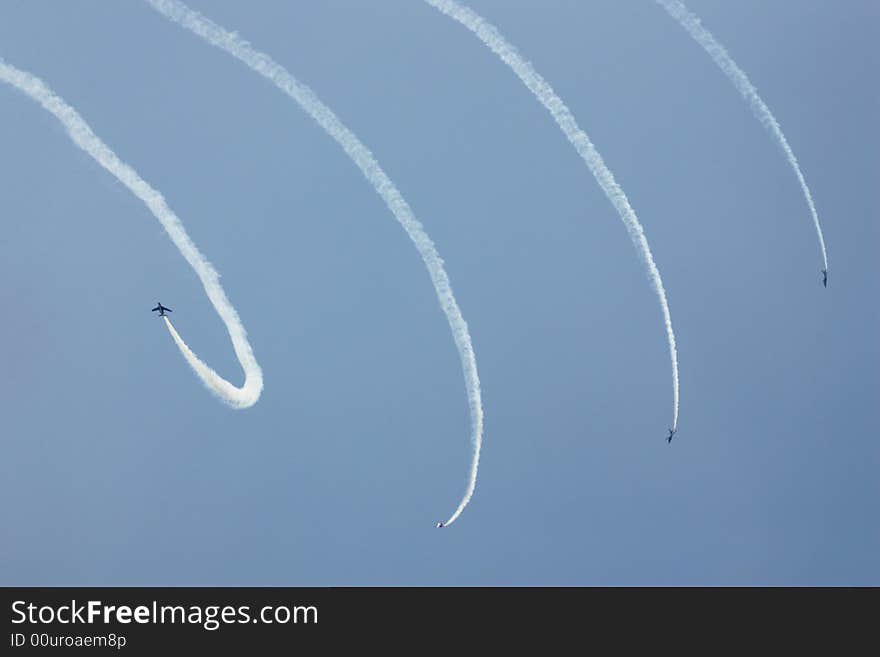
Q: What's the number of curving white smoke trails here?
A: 4